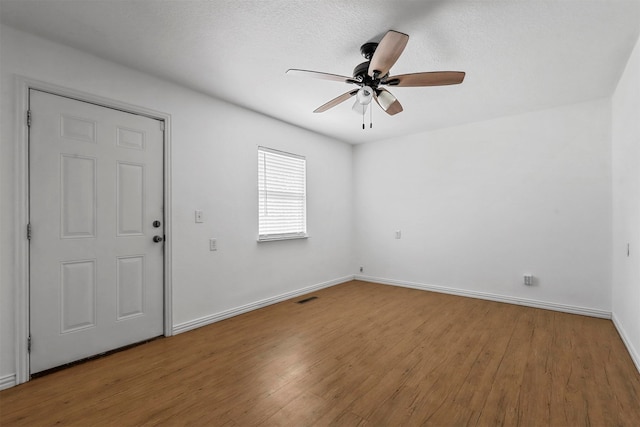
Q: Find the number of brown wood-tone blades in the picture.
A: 5